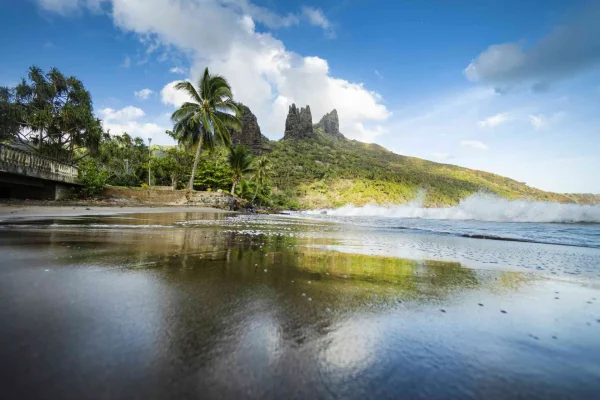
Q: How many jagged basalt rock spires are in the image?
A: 3